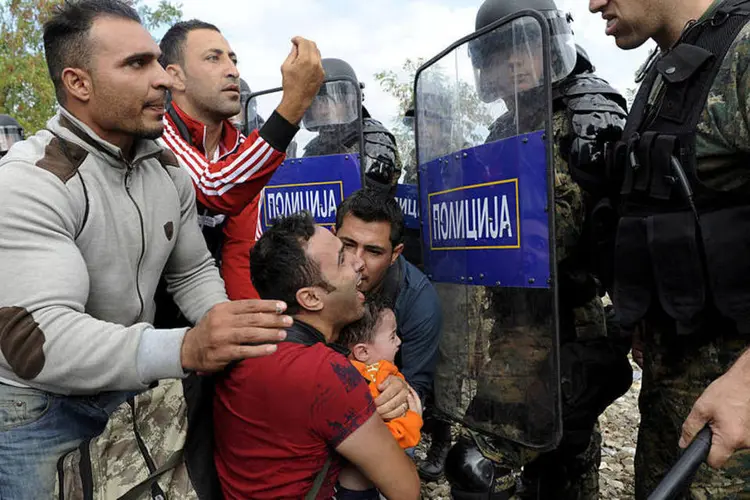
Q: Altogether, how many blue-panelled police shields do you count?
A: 3